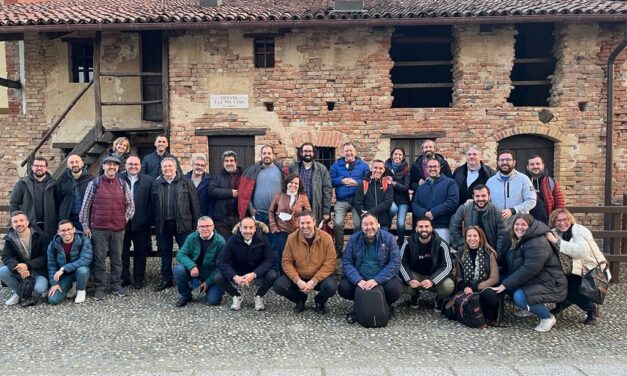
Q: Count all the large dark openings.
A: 2